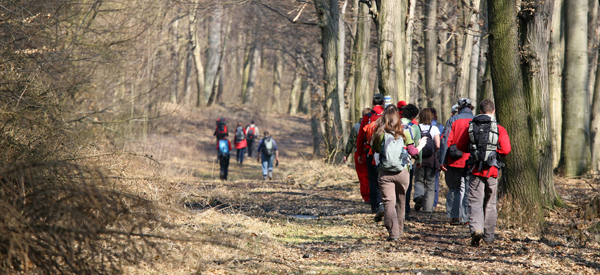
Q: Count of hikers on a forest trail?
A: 15